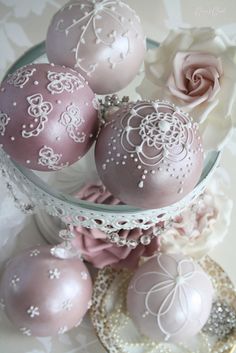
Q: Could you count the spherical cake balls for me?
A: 5